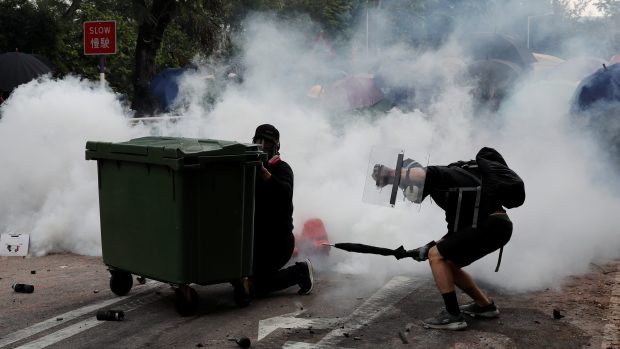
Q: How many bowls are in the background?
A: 0